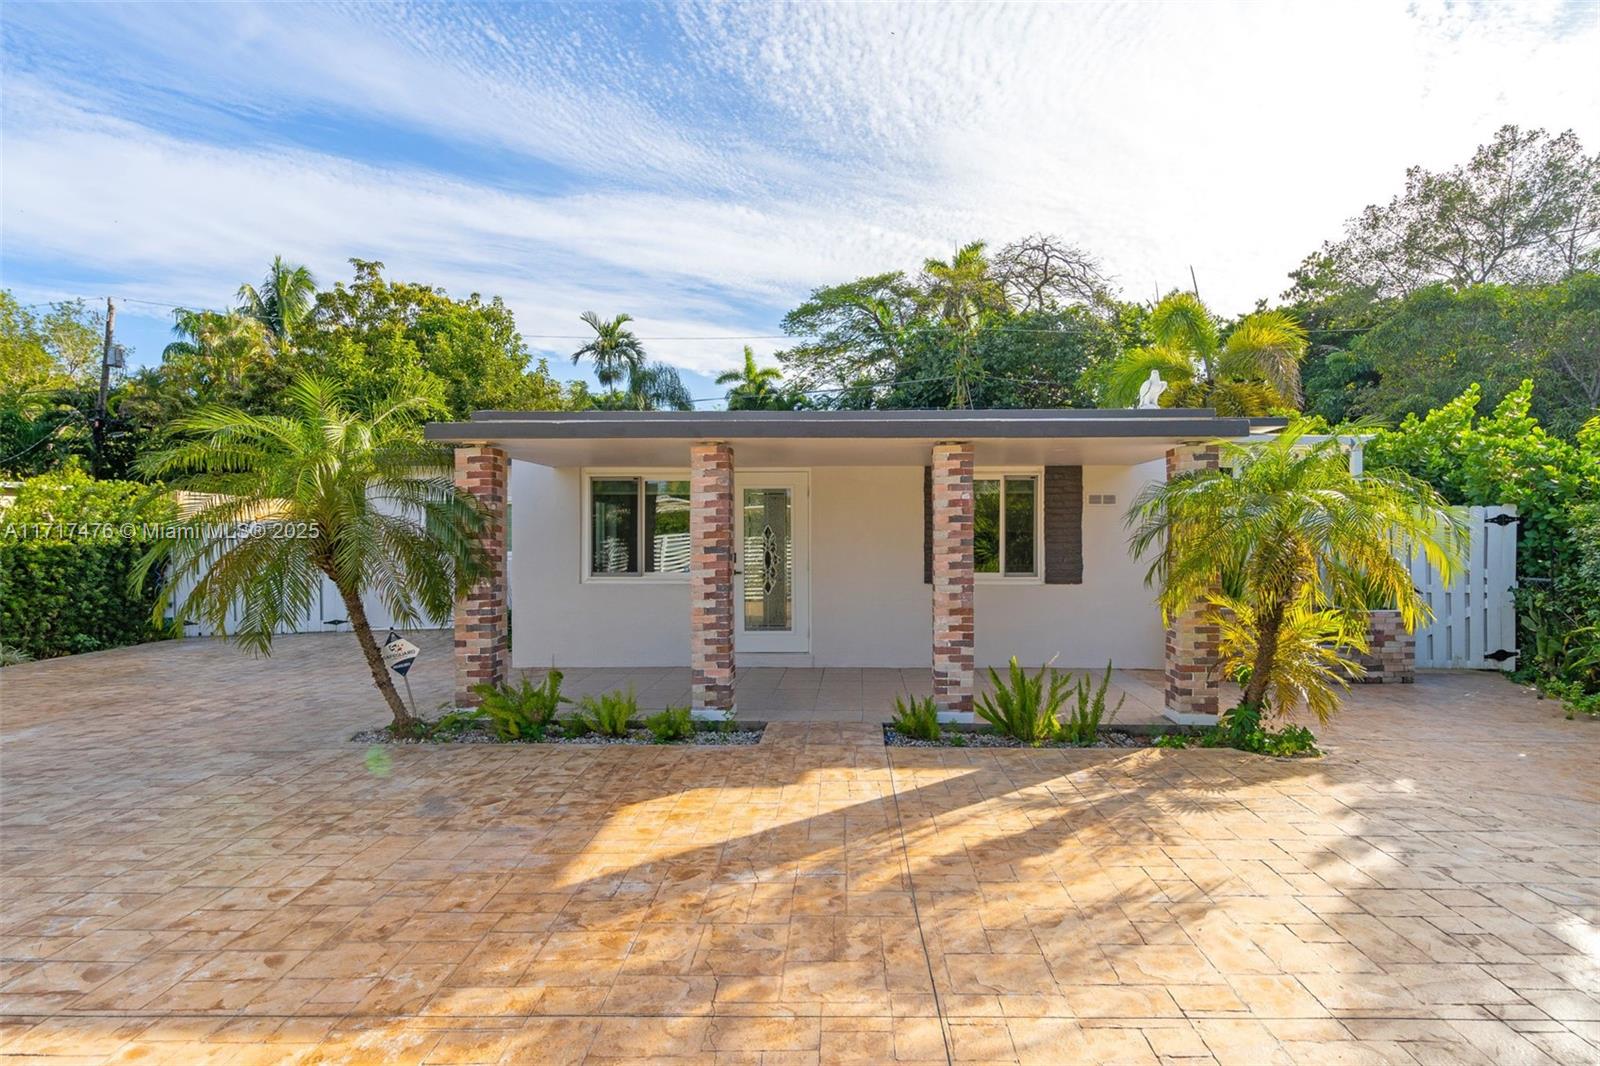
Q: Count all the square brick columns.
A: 4